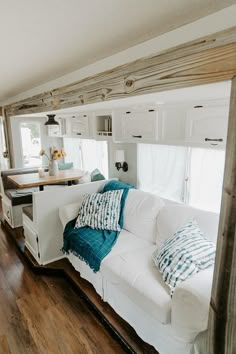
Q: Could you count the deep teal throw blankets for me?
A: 1